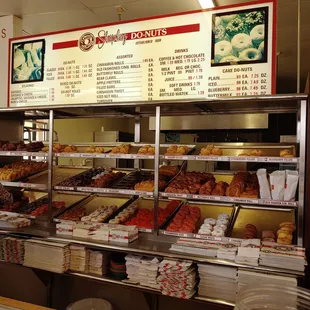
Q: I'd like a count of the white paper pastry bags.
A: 3